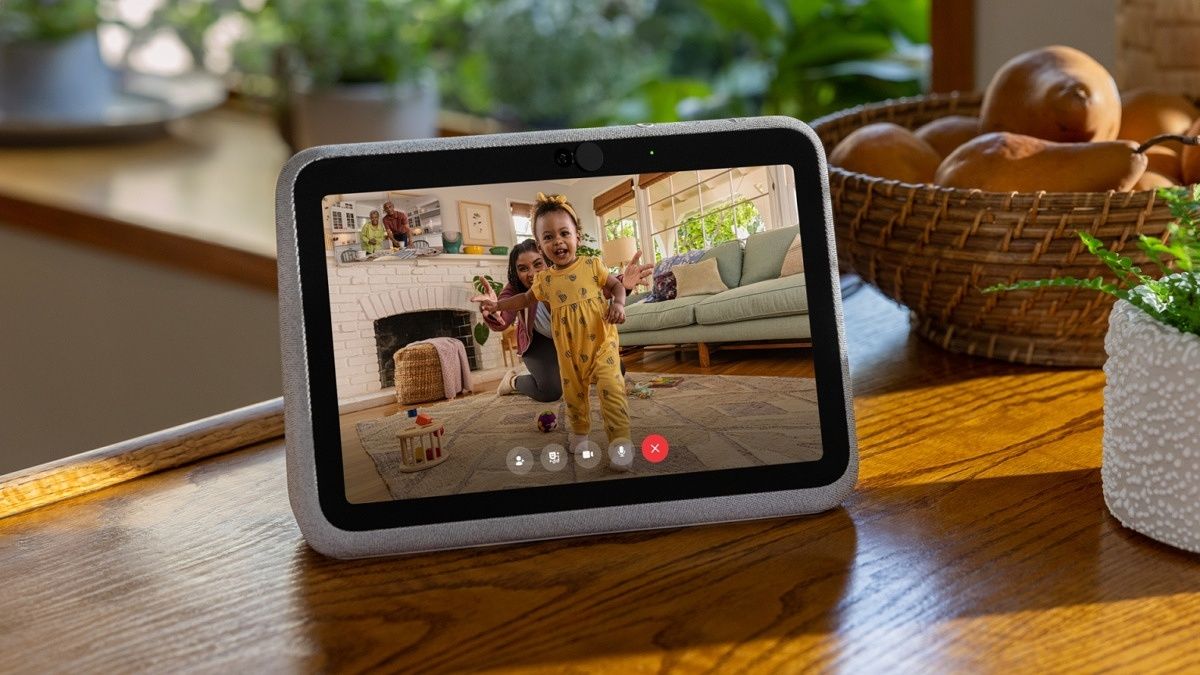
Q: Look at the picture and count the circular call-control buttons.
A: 5